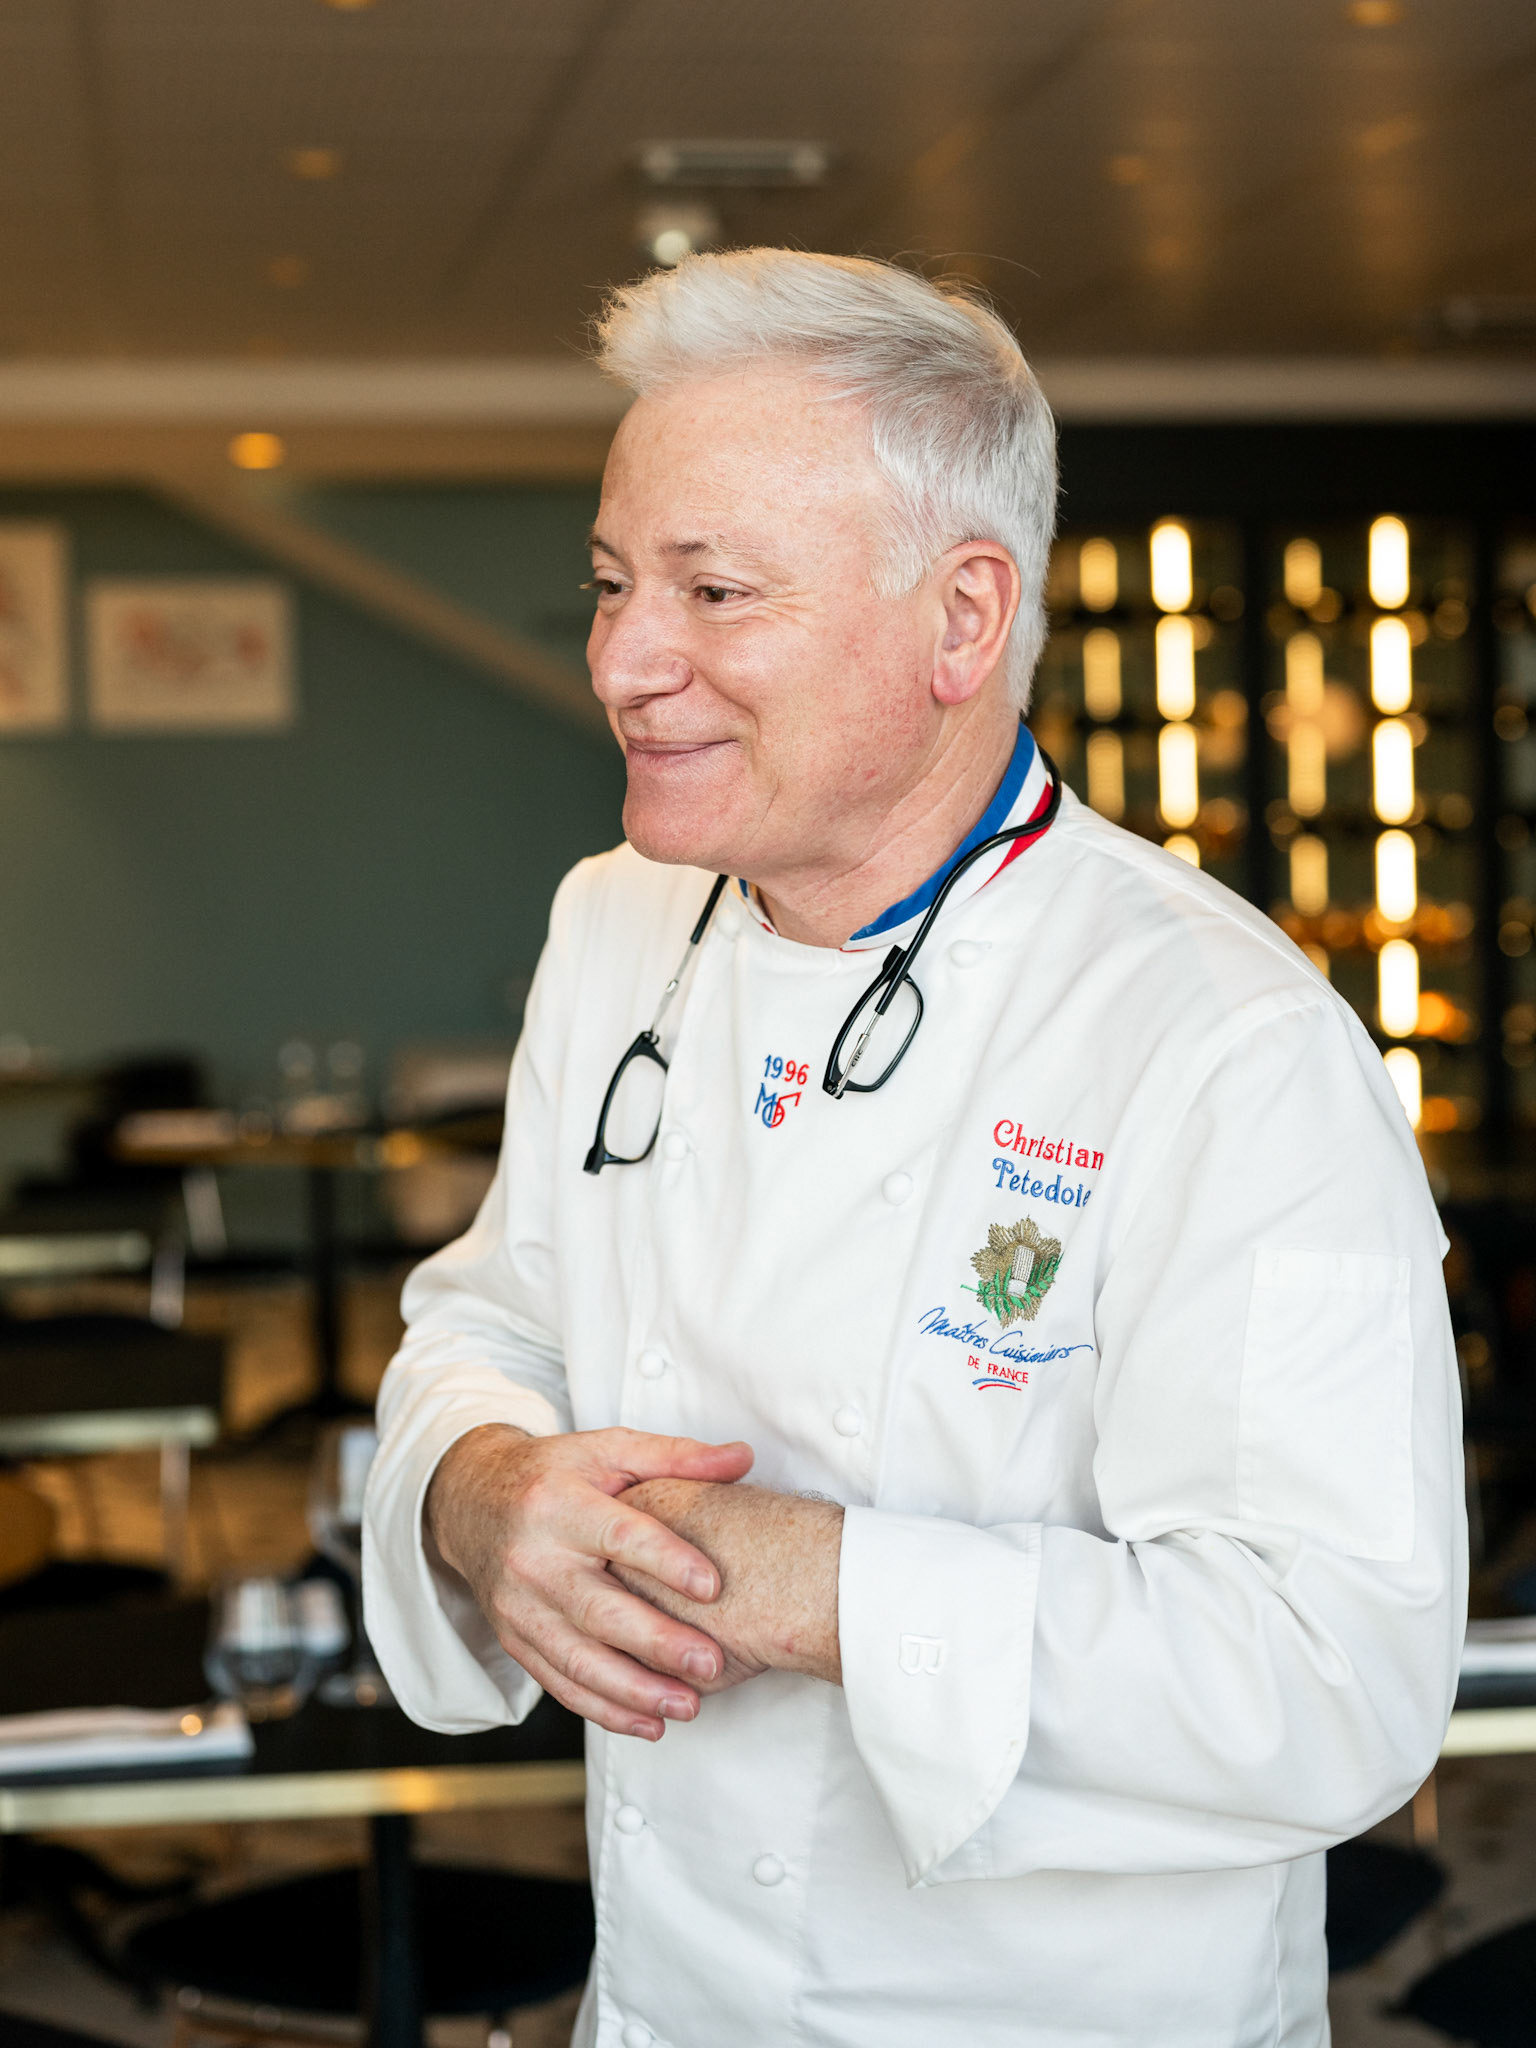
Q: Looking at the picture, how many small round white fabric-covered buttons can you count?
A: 9